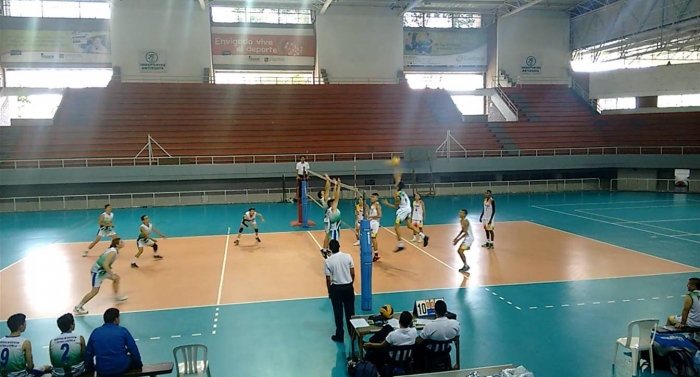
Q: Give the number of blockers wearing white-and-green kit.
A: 2